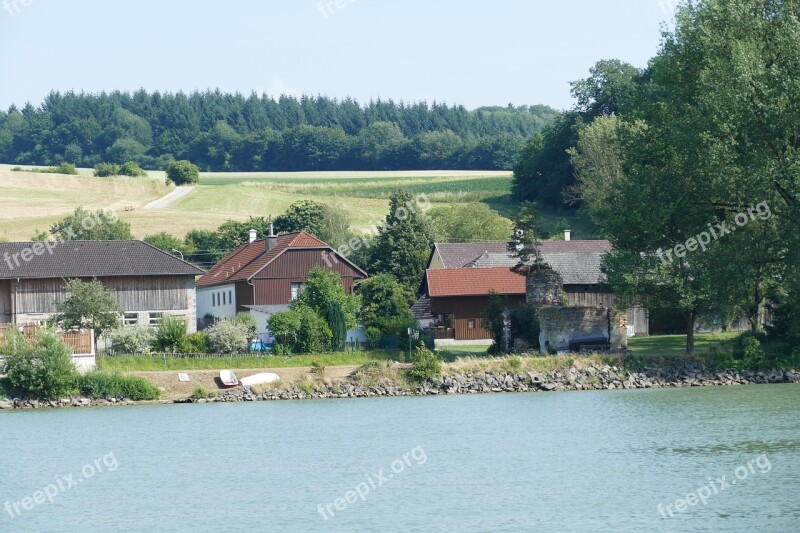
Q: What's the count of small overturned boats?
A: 2